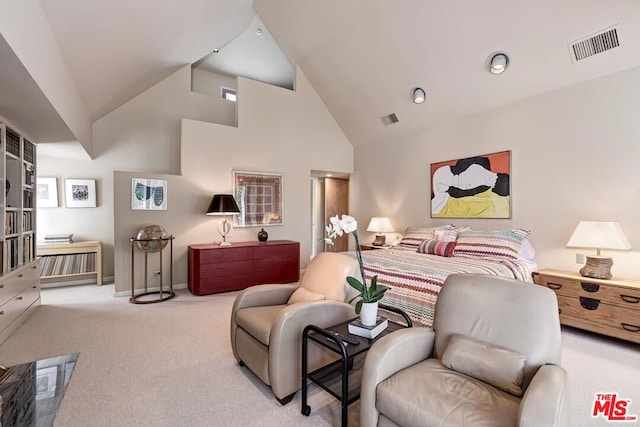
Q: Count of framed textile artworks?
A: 1